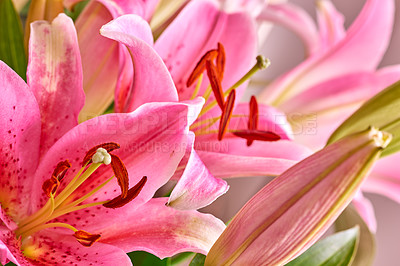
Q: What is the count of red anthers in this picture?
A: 12